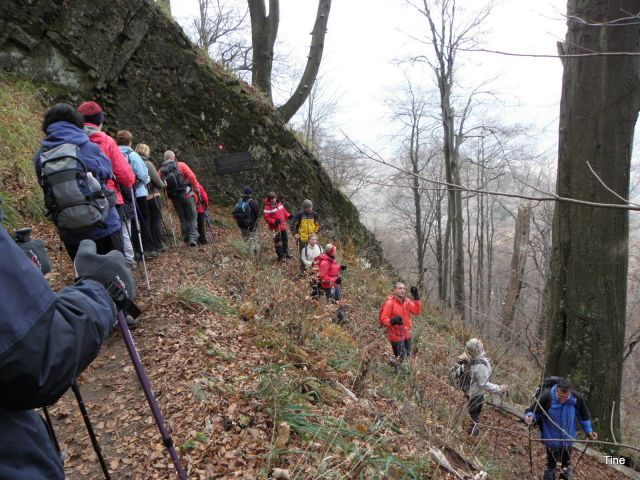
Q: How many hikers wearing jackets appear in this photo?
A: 15